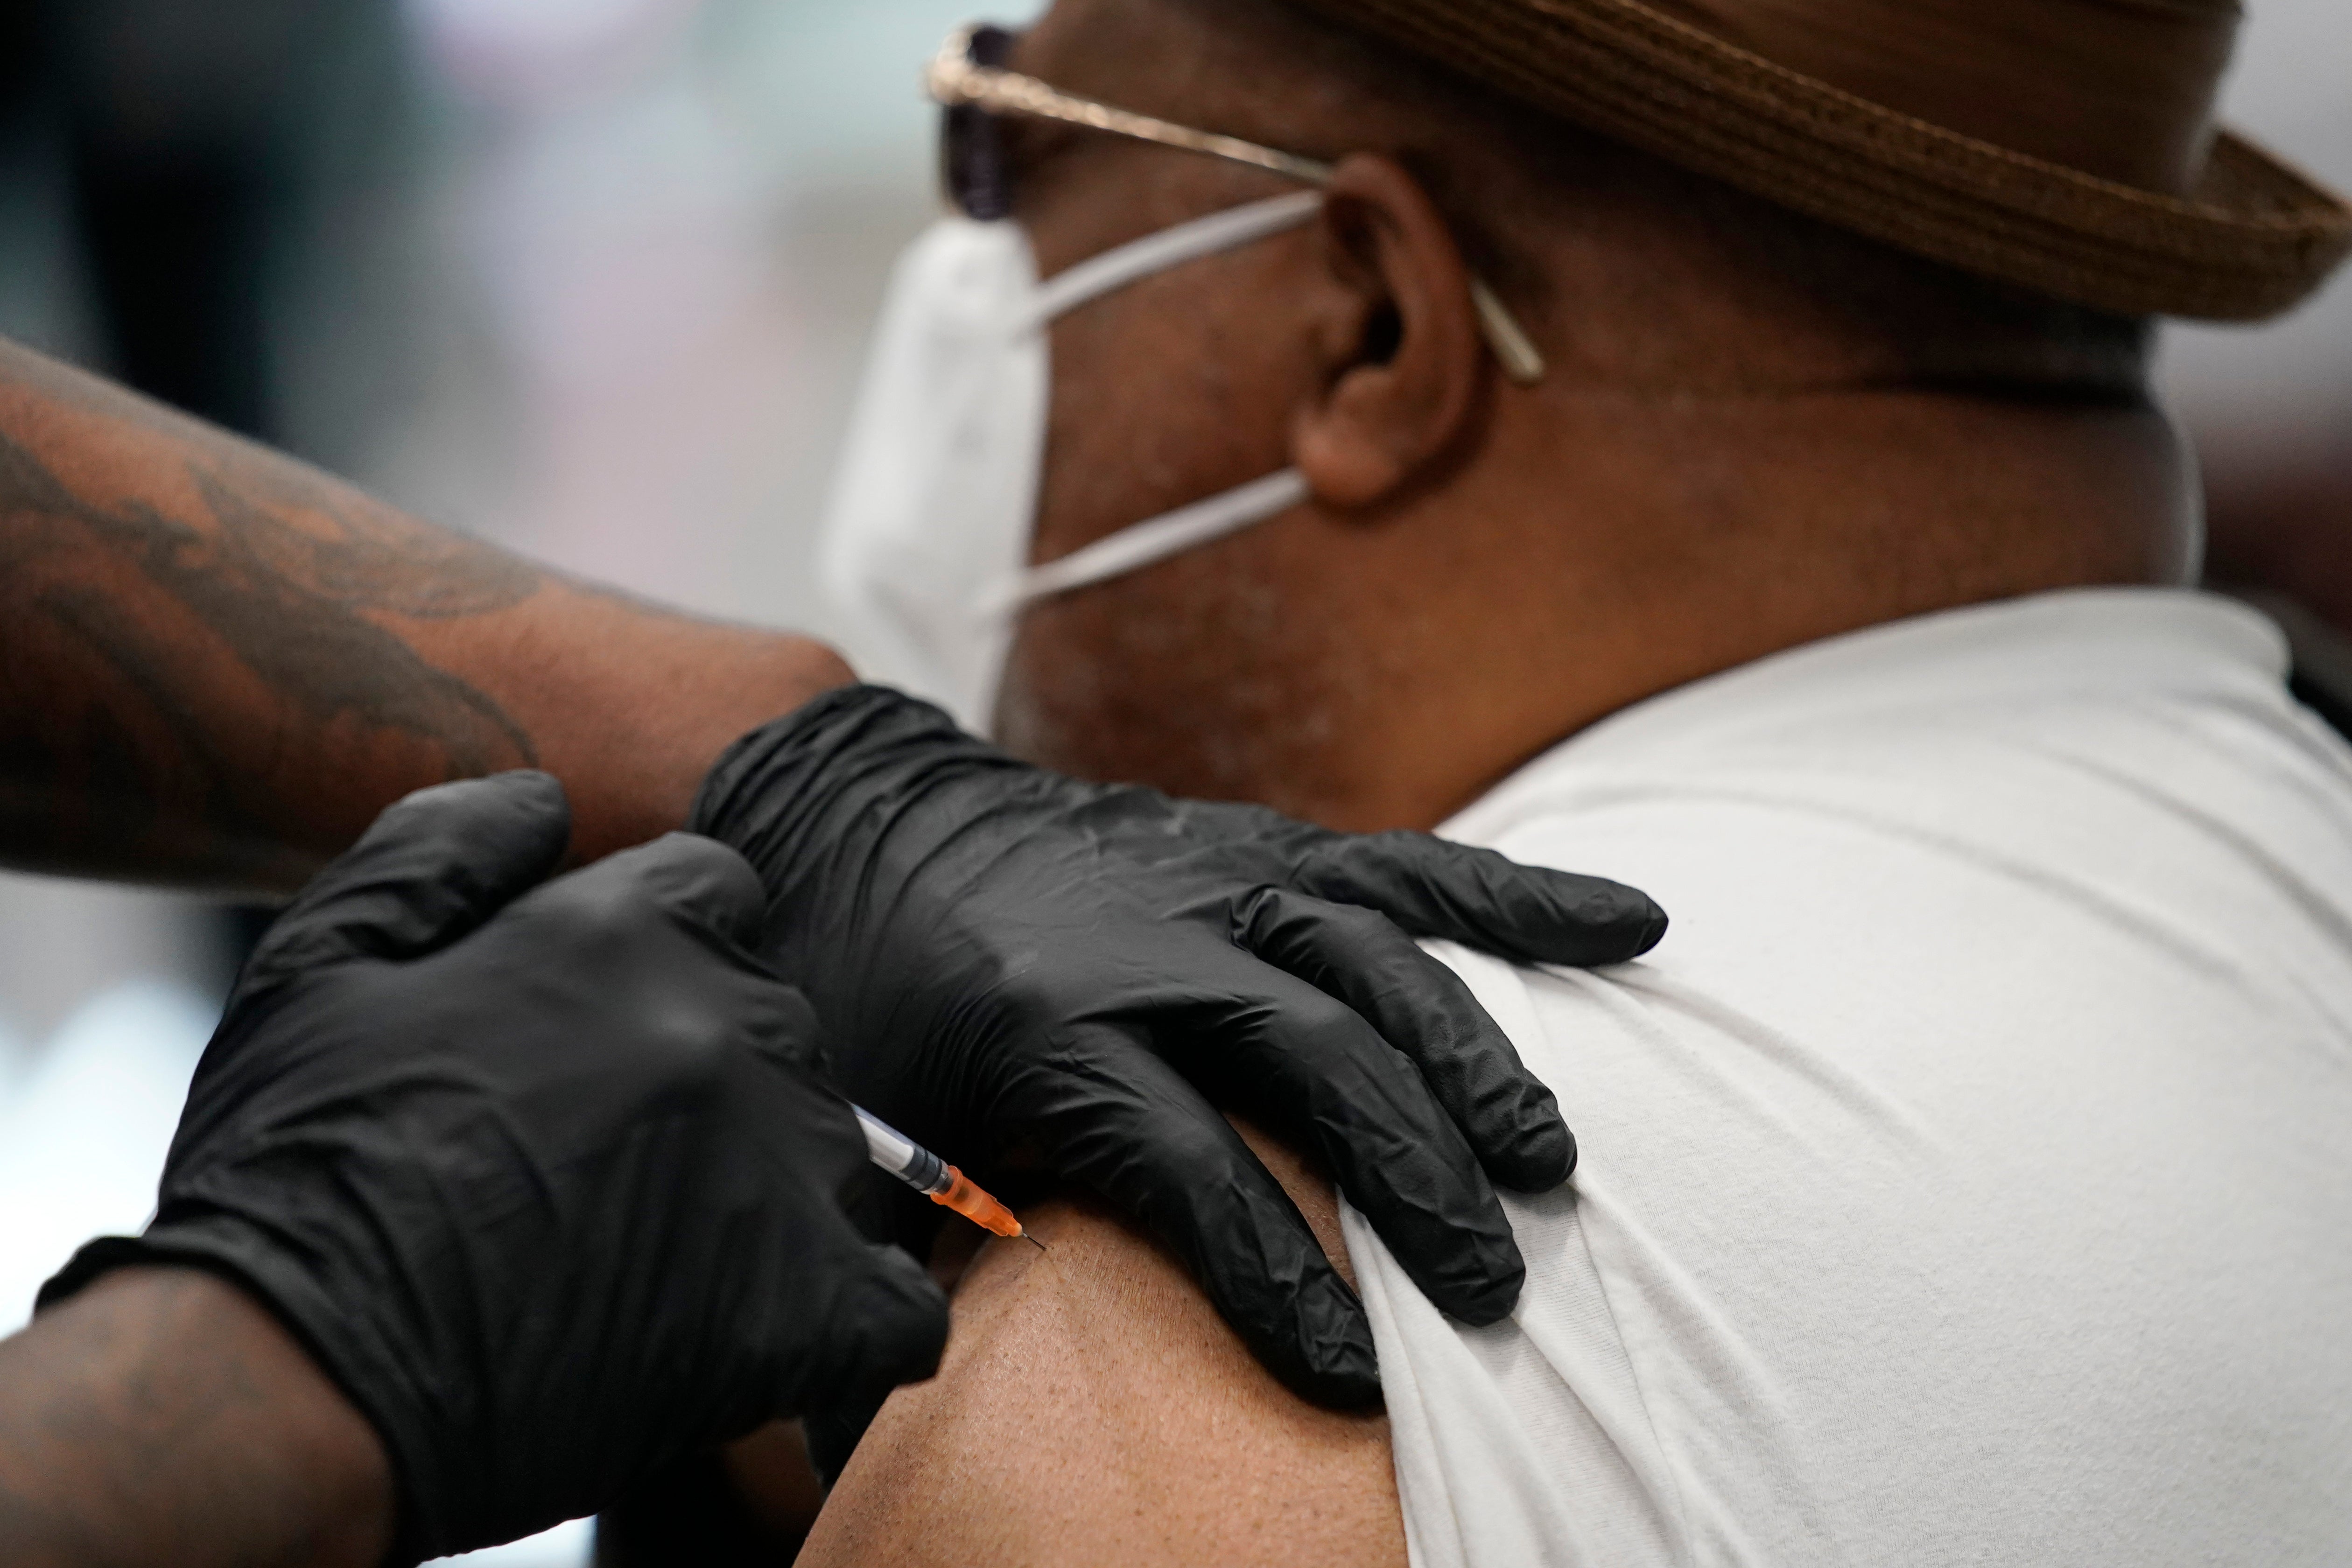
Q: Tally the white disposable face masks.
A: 1